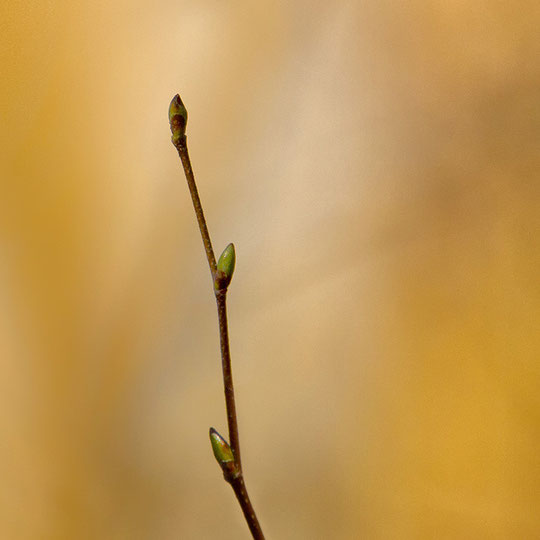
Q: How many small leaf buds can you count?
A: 3